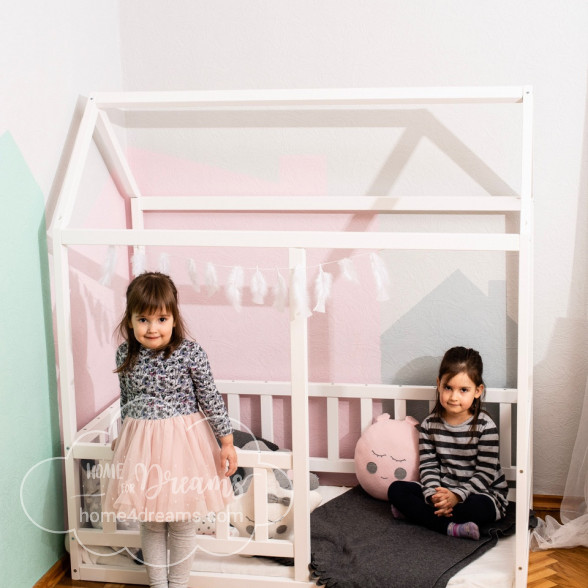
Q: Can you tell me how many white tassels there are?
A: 12